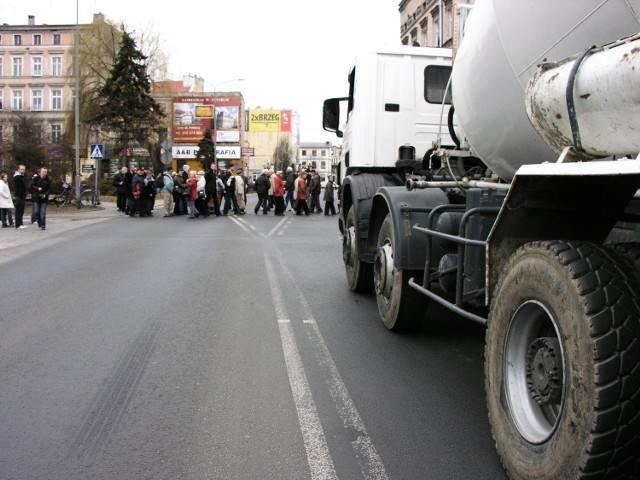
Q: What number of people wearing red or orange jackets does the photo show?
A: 3